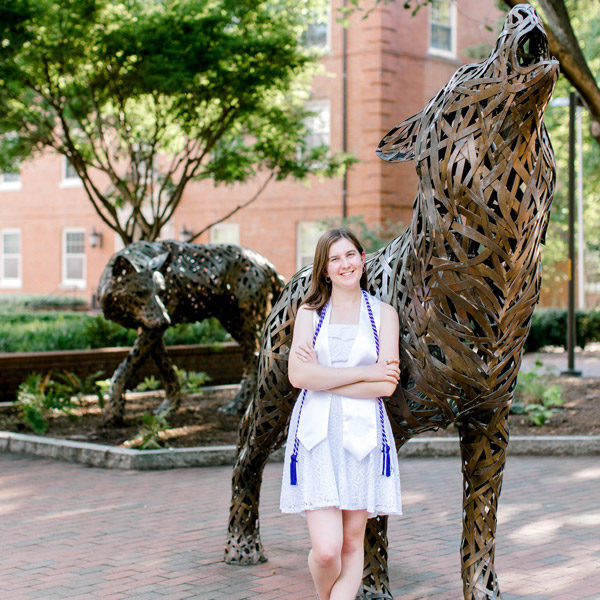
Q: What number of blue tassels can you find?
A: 3